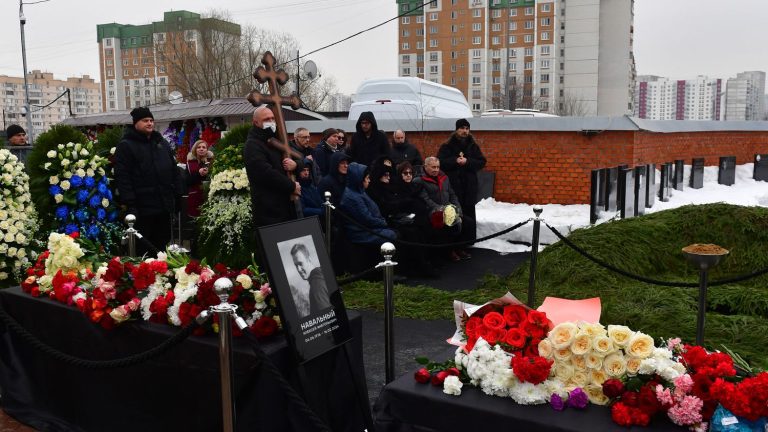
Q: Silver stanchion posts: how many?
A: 5